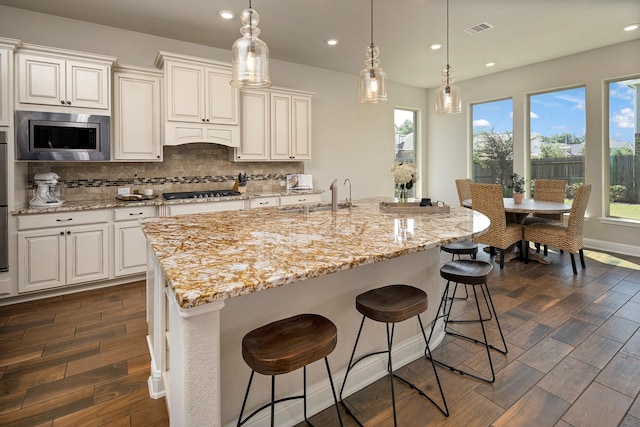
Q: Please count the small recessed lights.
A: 5